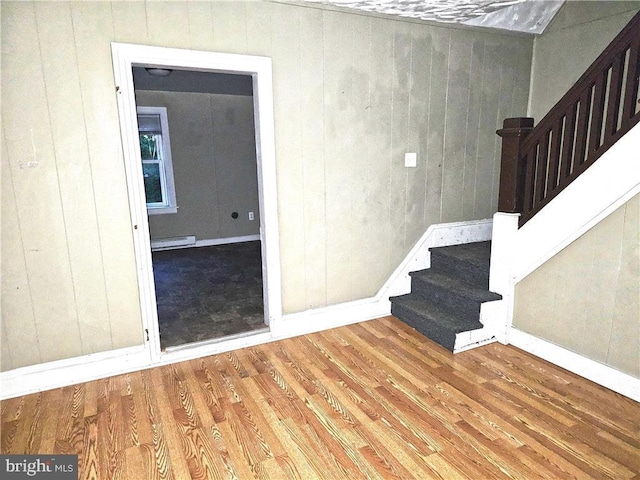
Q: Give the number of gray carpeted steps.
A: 3